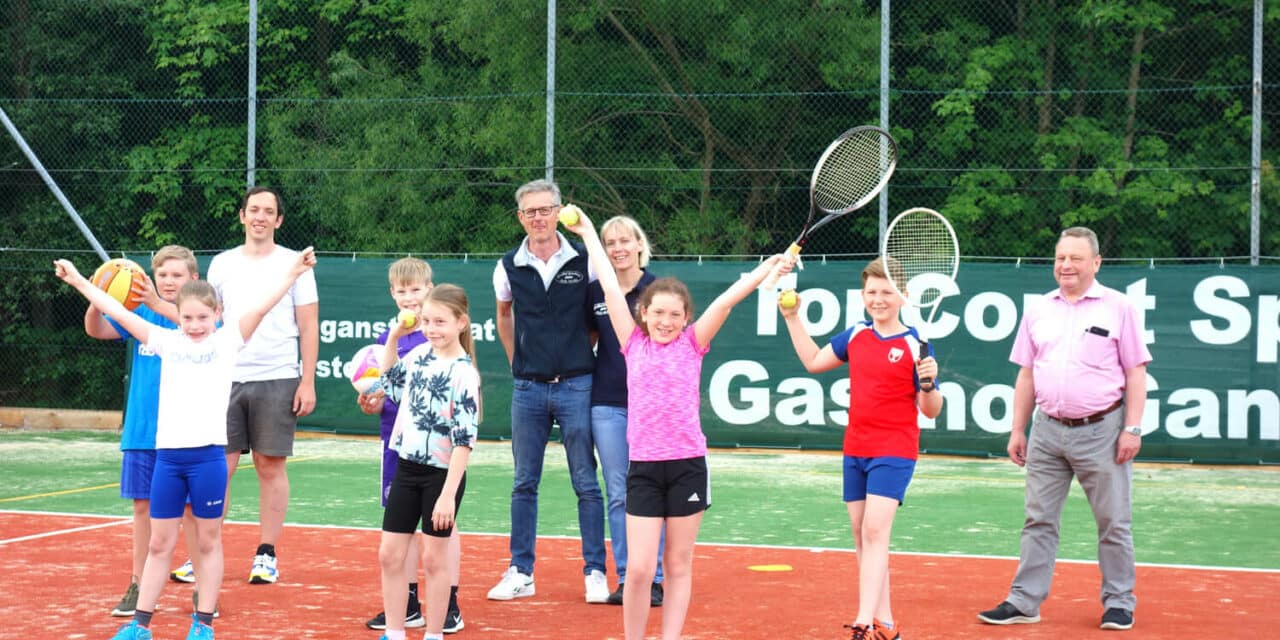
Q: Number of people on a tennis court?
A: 10